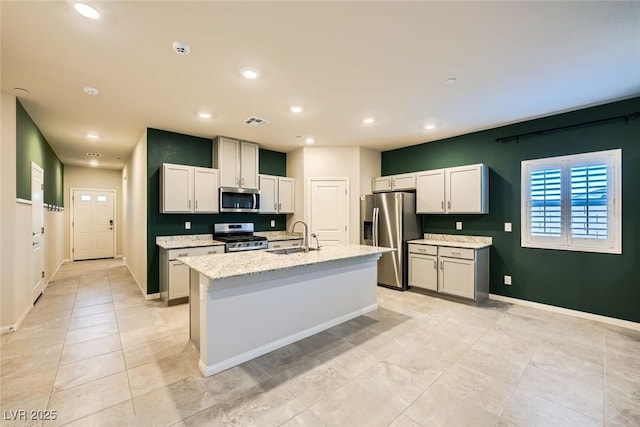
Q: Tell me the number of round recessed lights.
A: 9